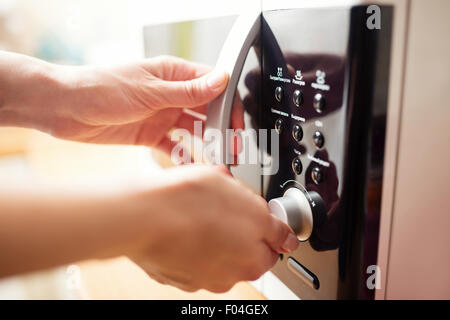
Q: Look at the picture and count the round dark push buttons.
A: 8